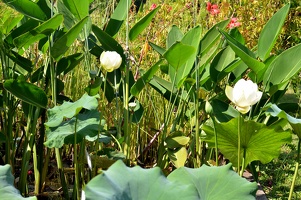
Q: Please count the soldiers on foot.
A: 0